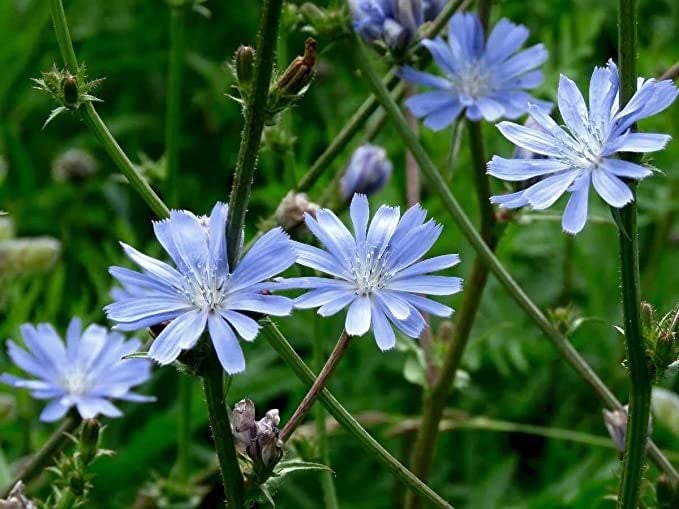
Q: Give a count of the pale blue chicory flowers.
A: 5